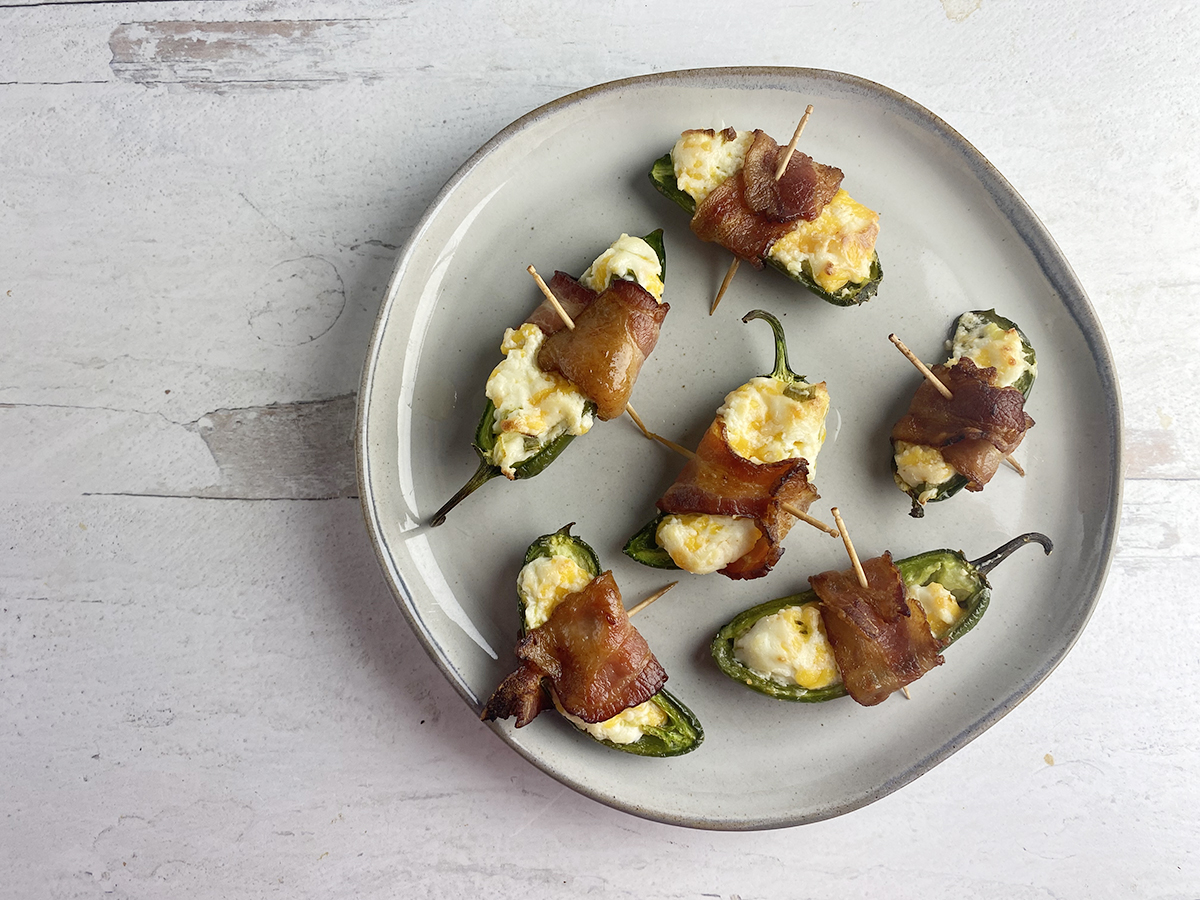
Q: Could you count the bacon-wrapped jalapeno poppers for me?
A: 6